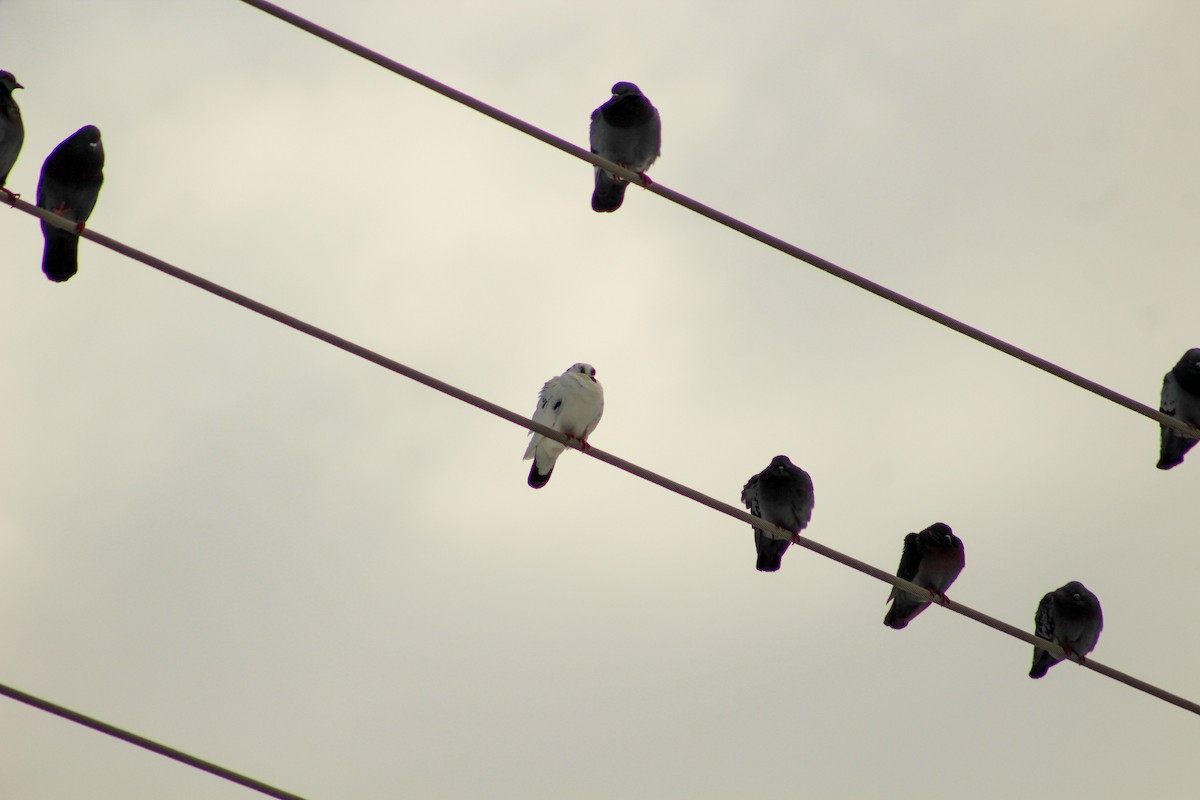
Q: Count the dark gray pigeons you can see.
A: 7